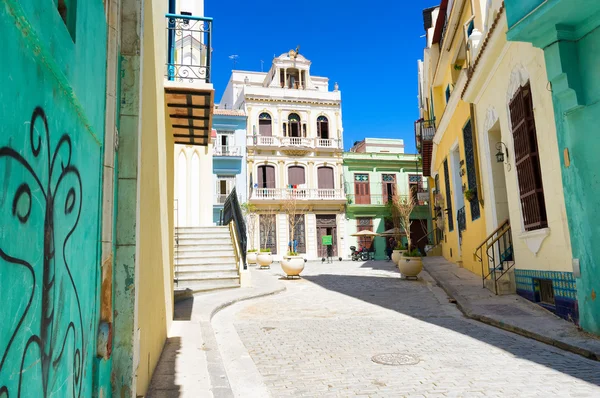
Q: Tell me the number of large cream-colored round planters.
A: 5